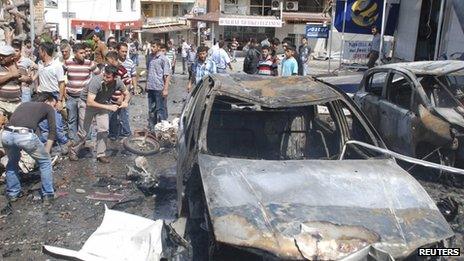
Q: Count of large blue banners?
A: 1